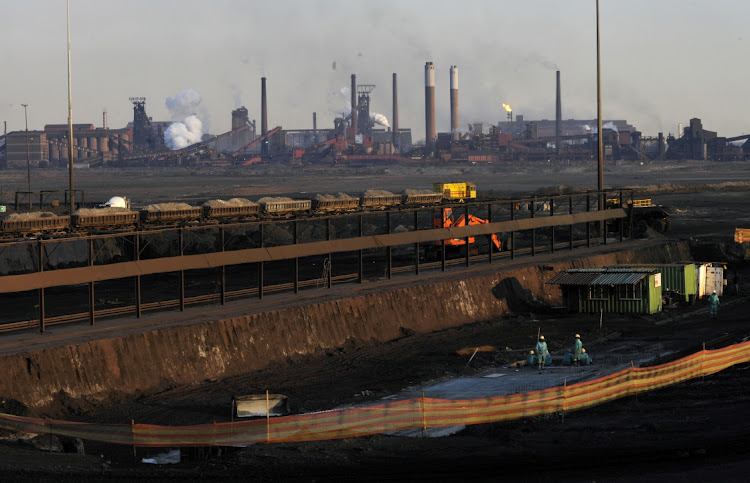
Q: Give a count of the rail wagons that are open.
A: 8